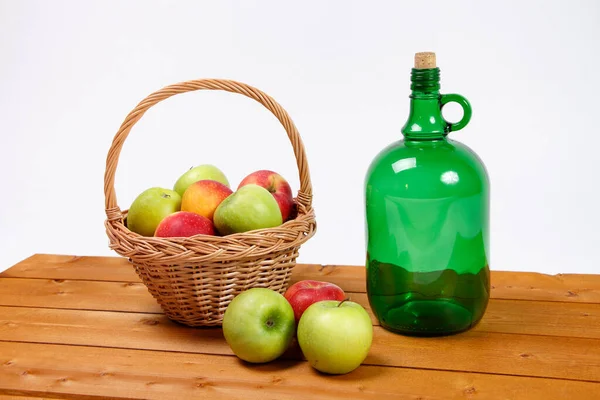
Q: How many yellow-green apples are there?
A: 5